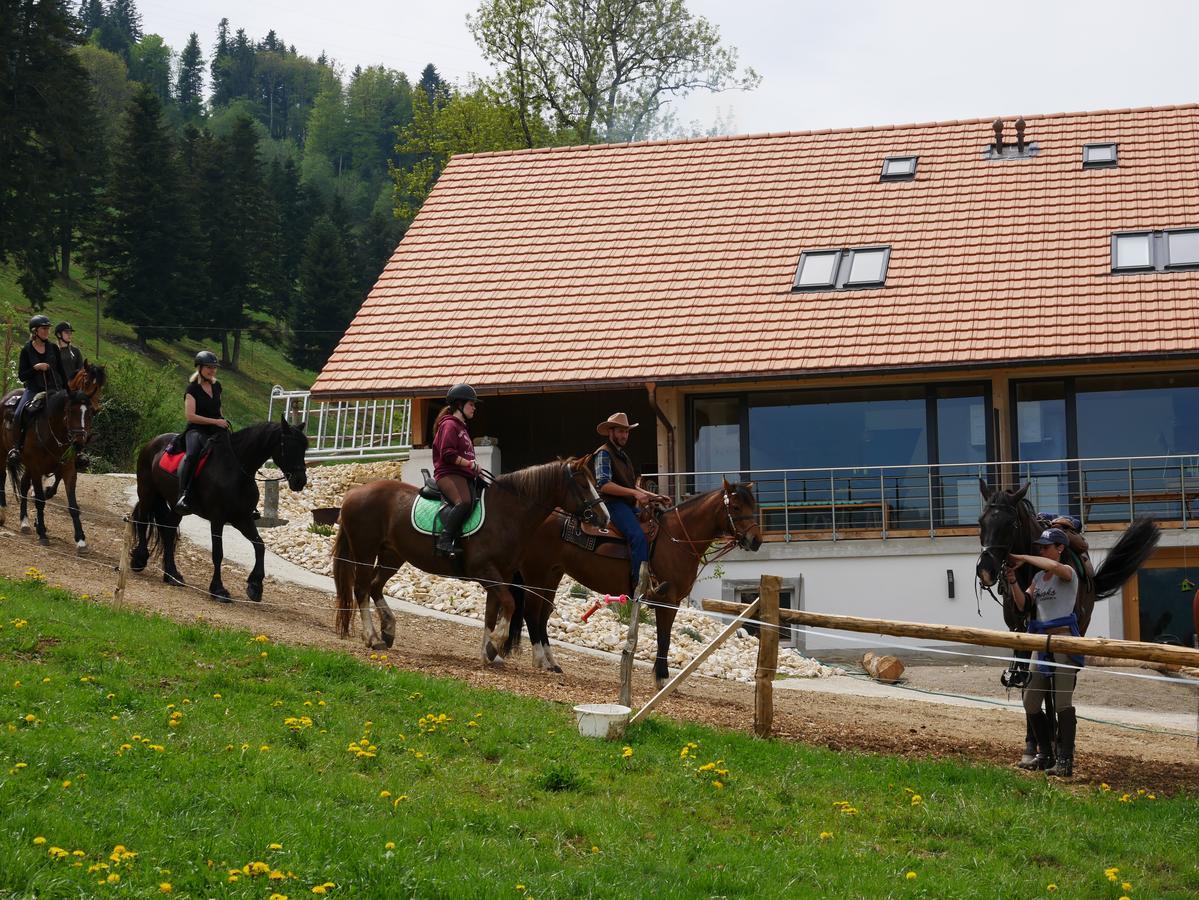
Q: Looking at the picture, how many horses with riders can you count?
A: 5